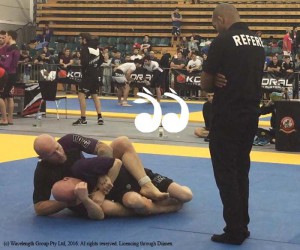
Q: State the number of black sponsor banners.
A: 4